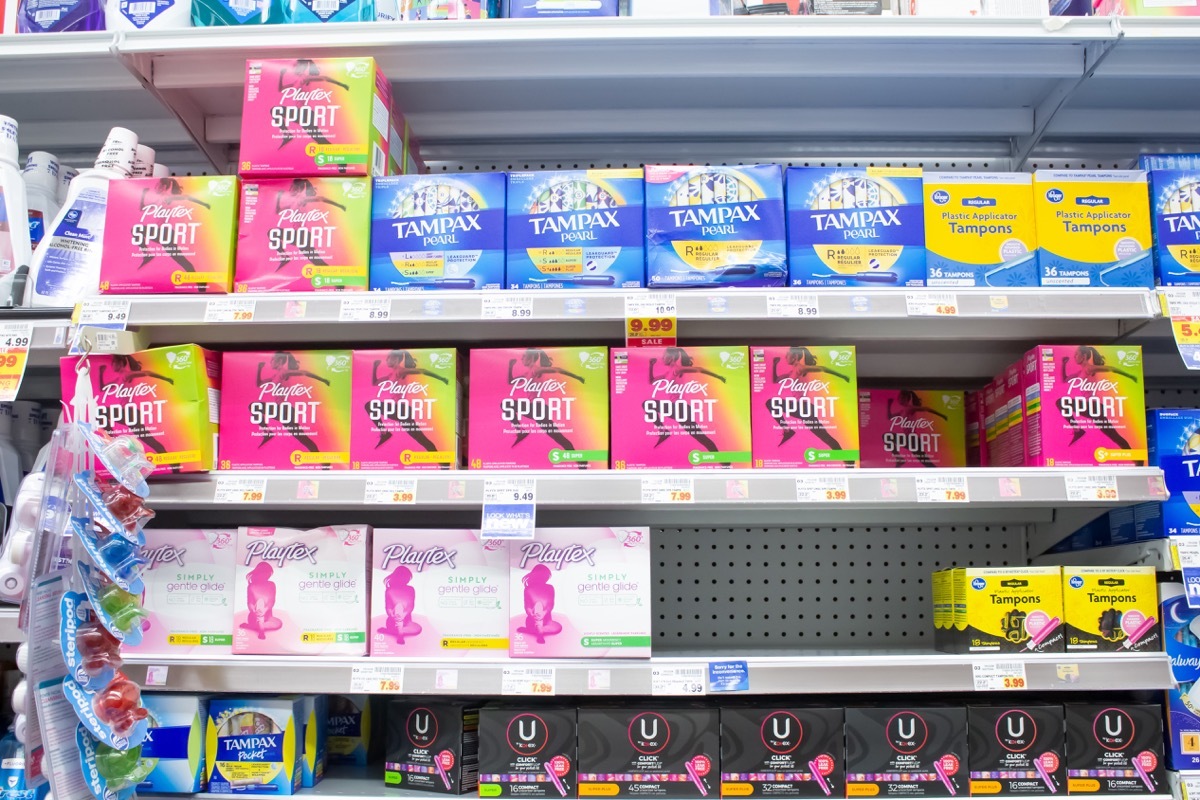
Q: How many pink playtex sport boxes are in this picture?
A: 11